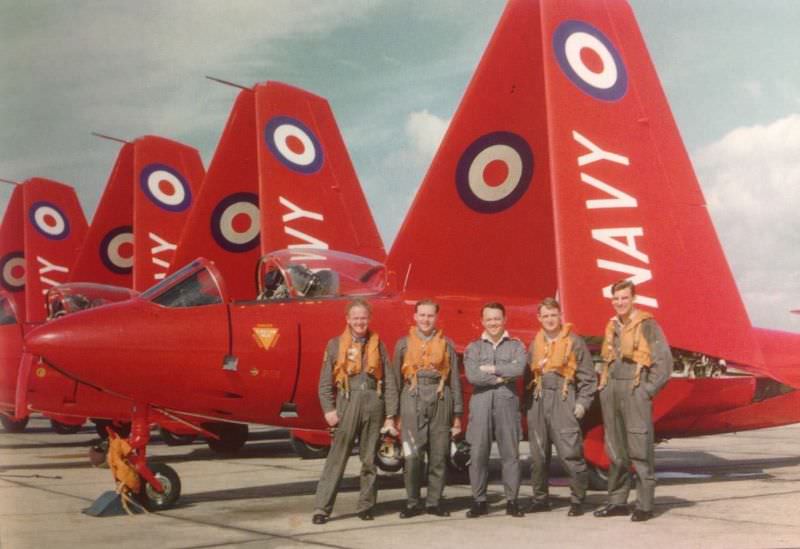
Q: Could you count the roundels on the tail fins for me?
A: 8